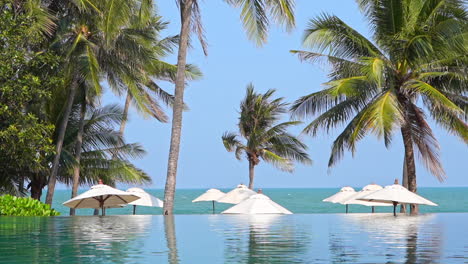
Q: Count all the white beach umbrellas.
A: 8